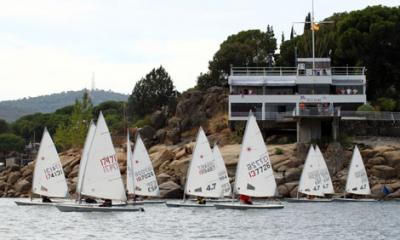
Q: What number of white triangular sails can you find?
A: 11